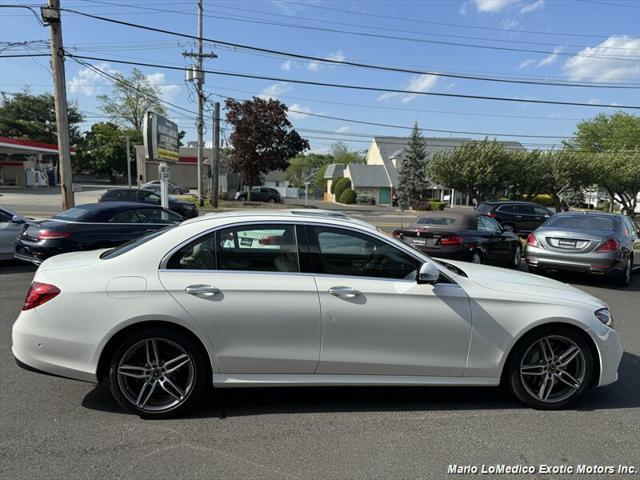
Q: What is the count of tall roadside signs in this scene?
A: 1